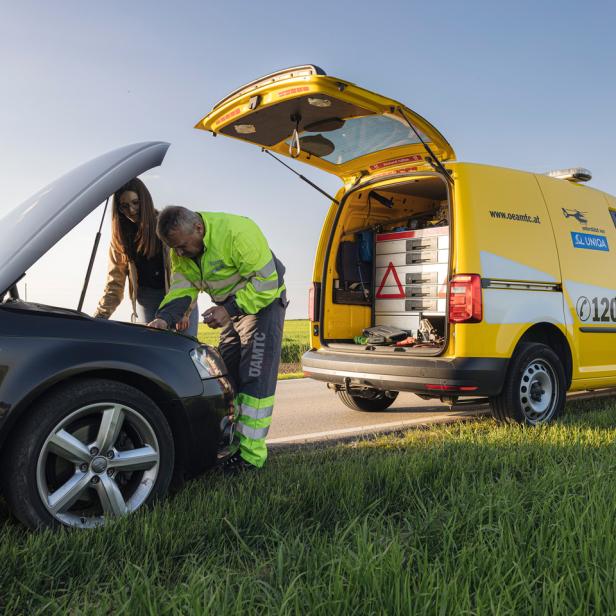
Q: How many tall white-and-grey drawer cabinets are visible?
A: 1